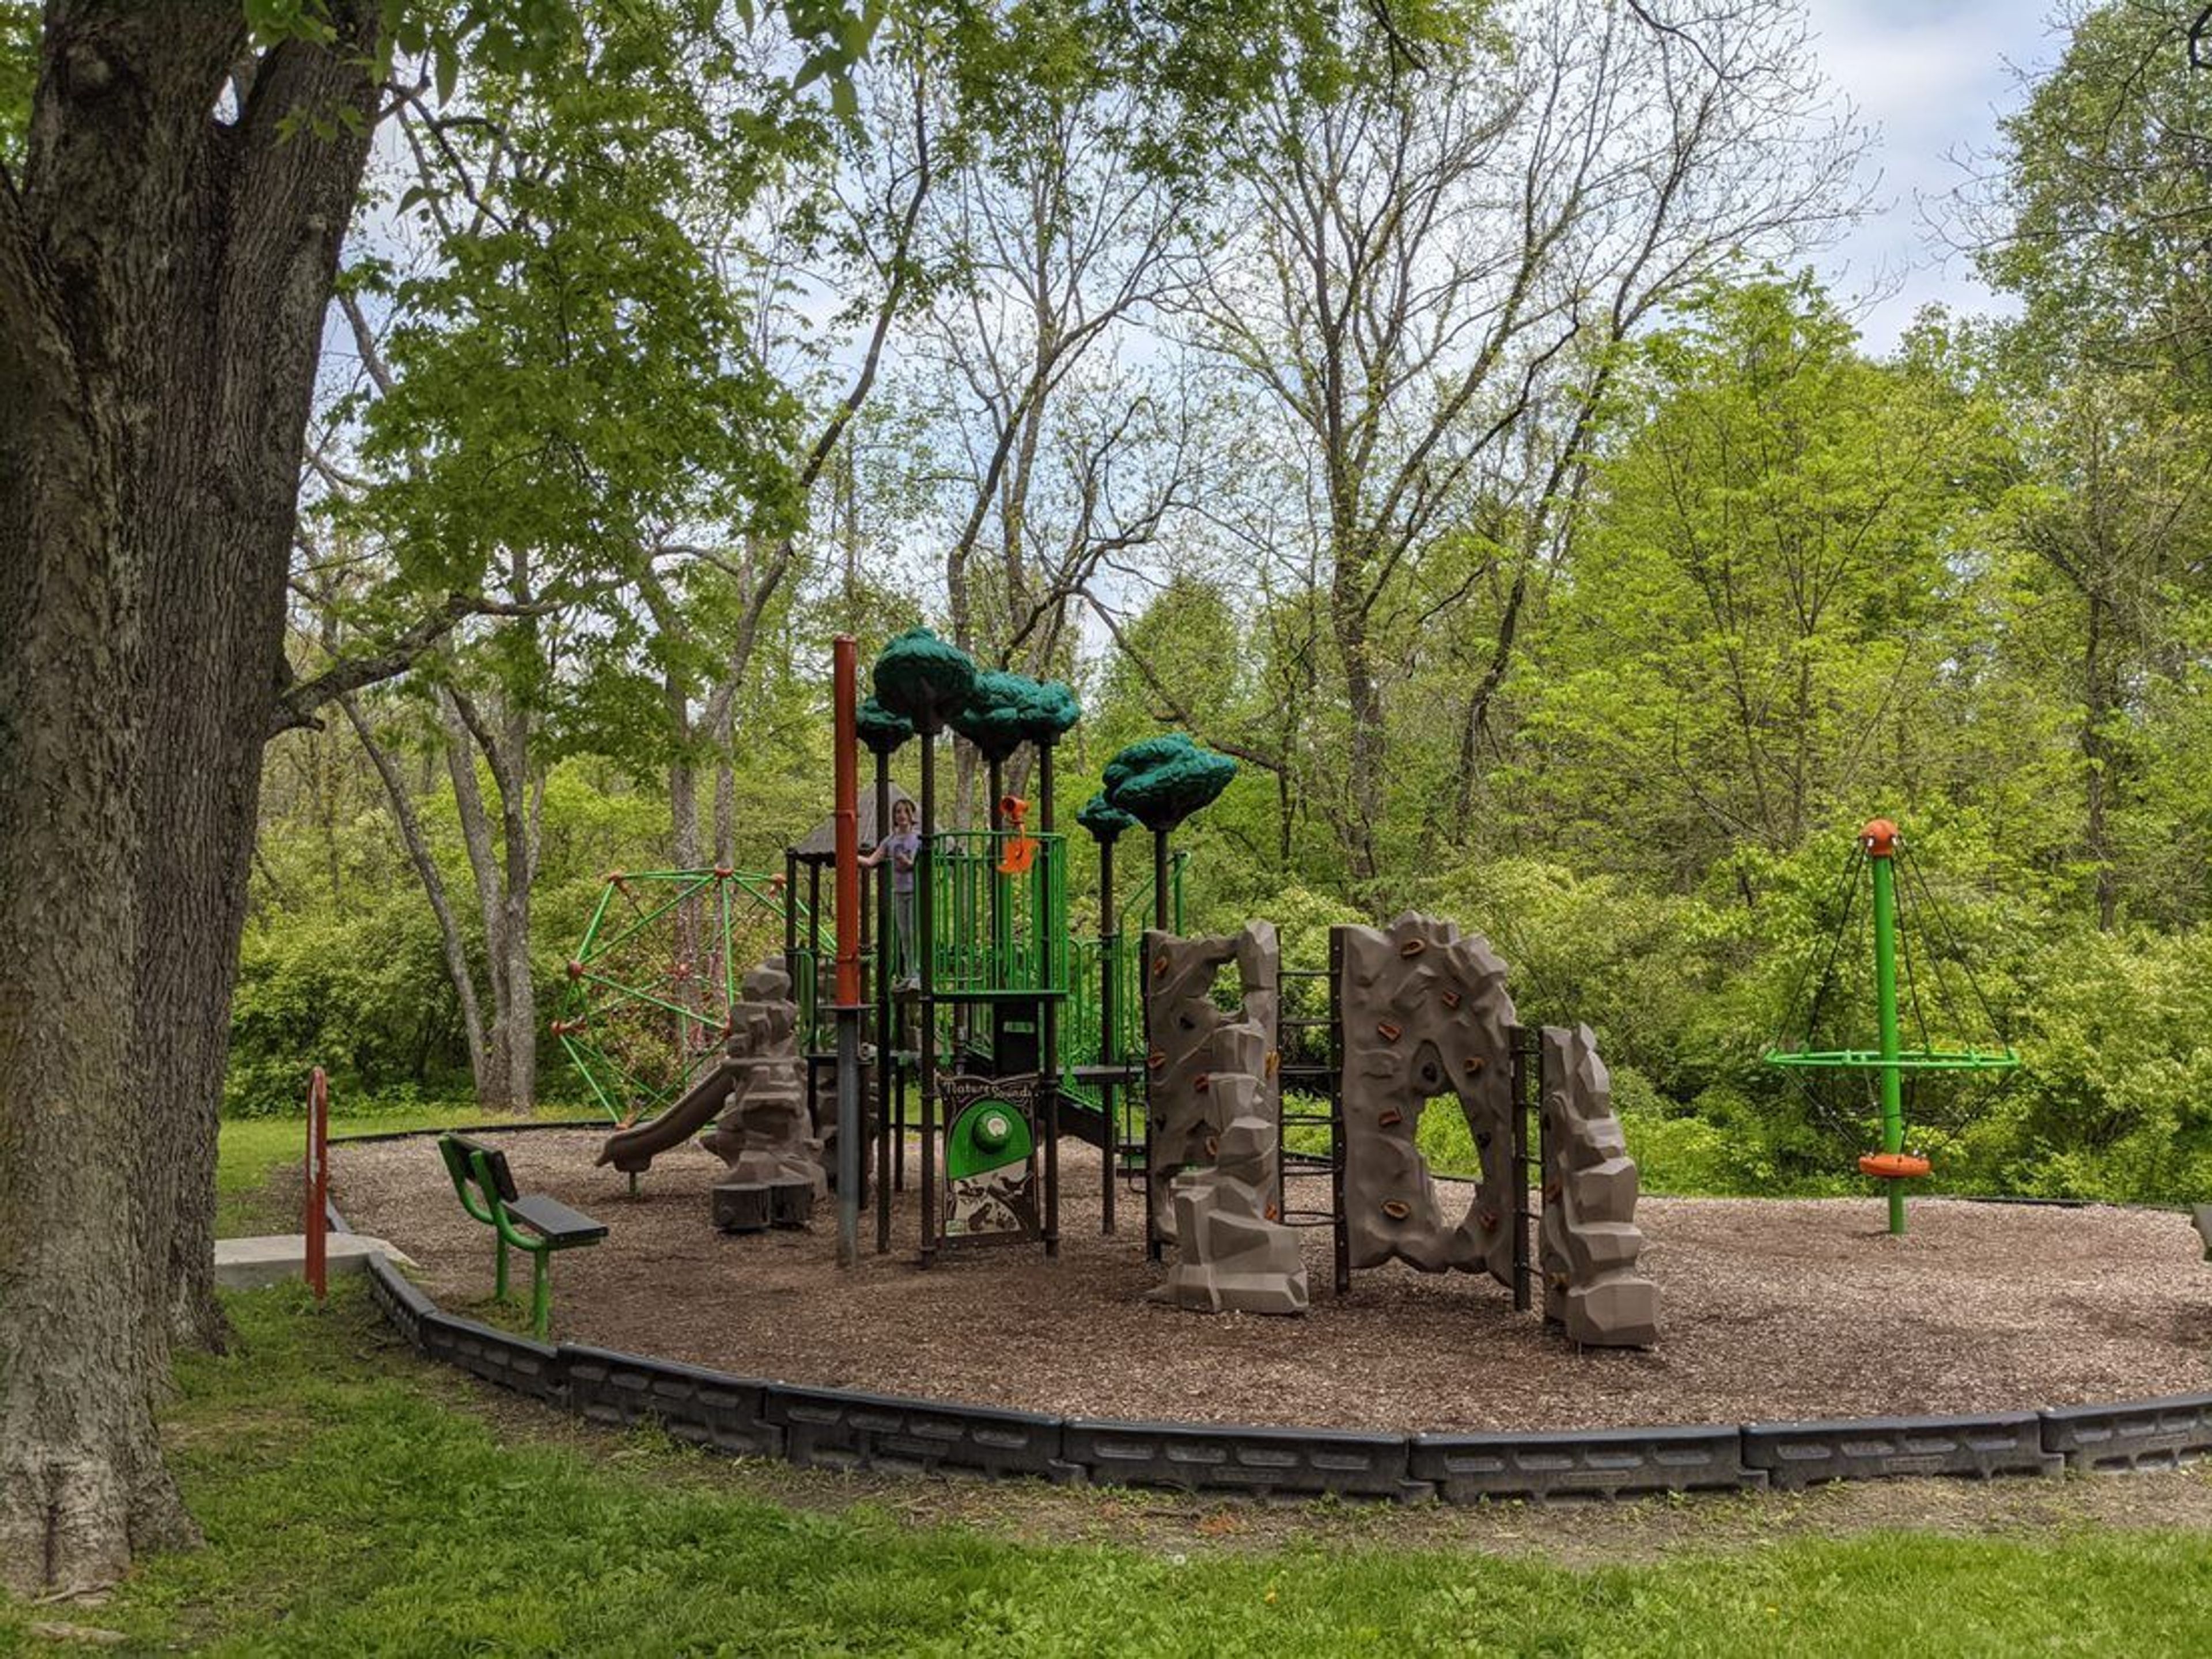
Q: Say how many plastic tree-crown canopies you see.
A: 6